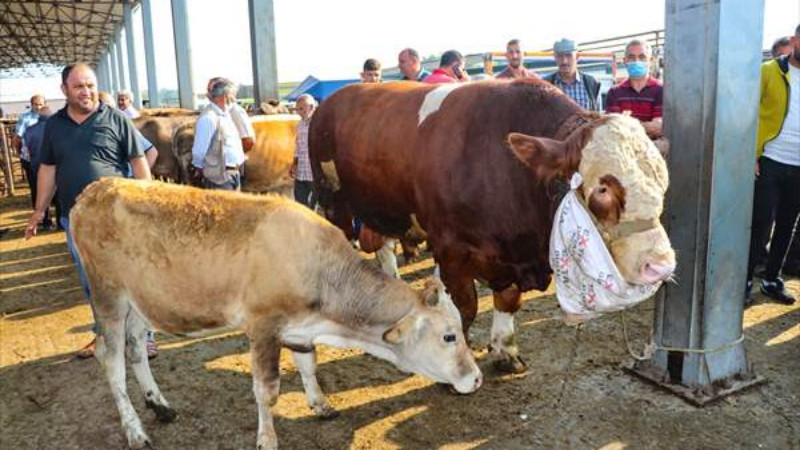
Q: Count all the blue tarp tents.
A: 1